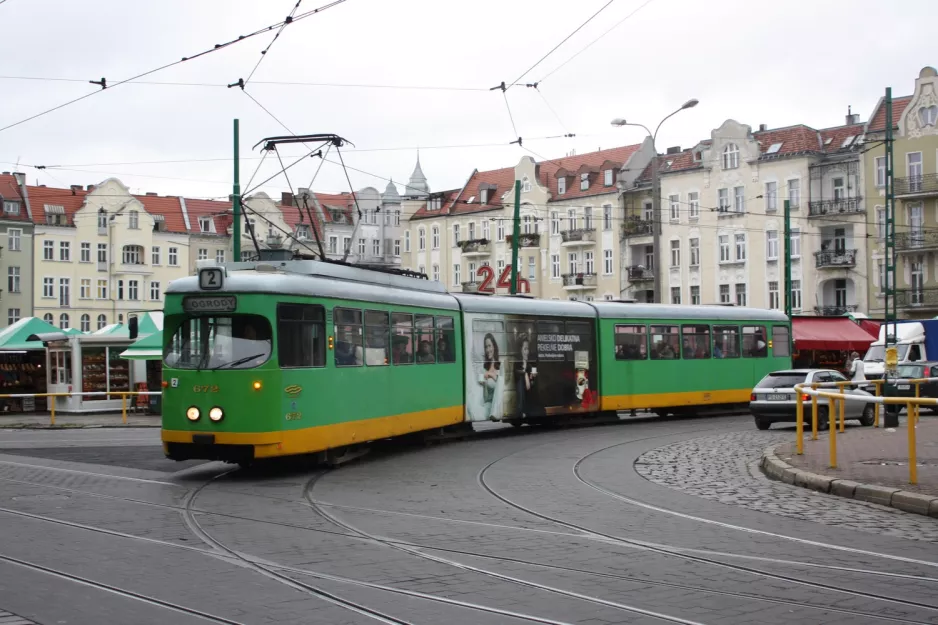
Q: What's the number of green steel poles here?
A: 4